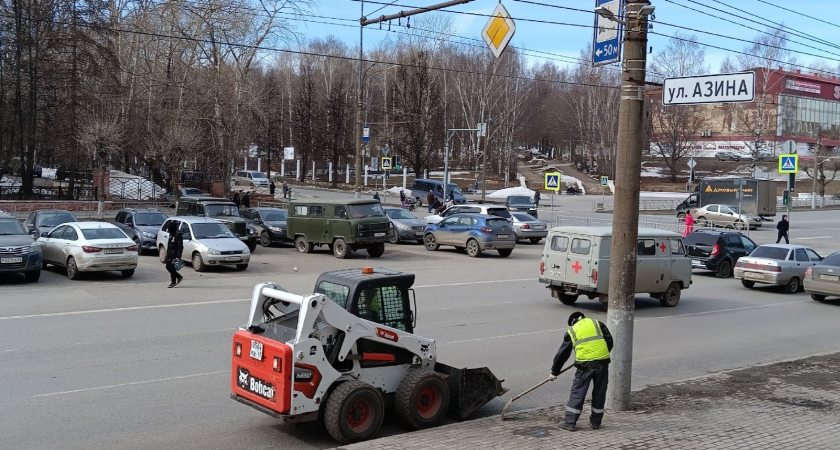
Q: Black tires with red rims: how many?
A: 2